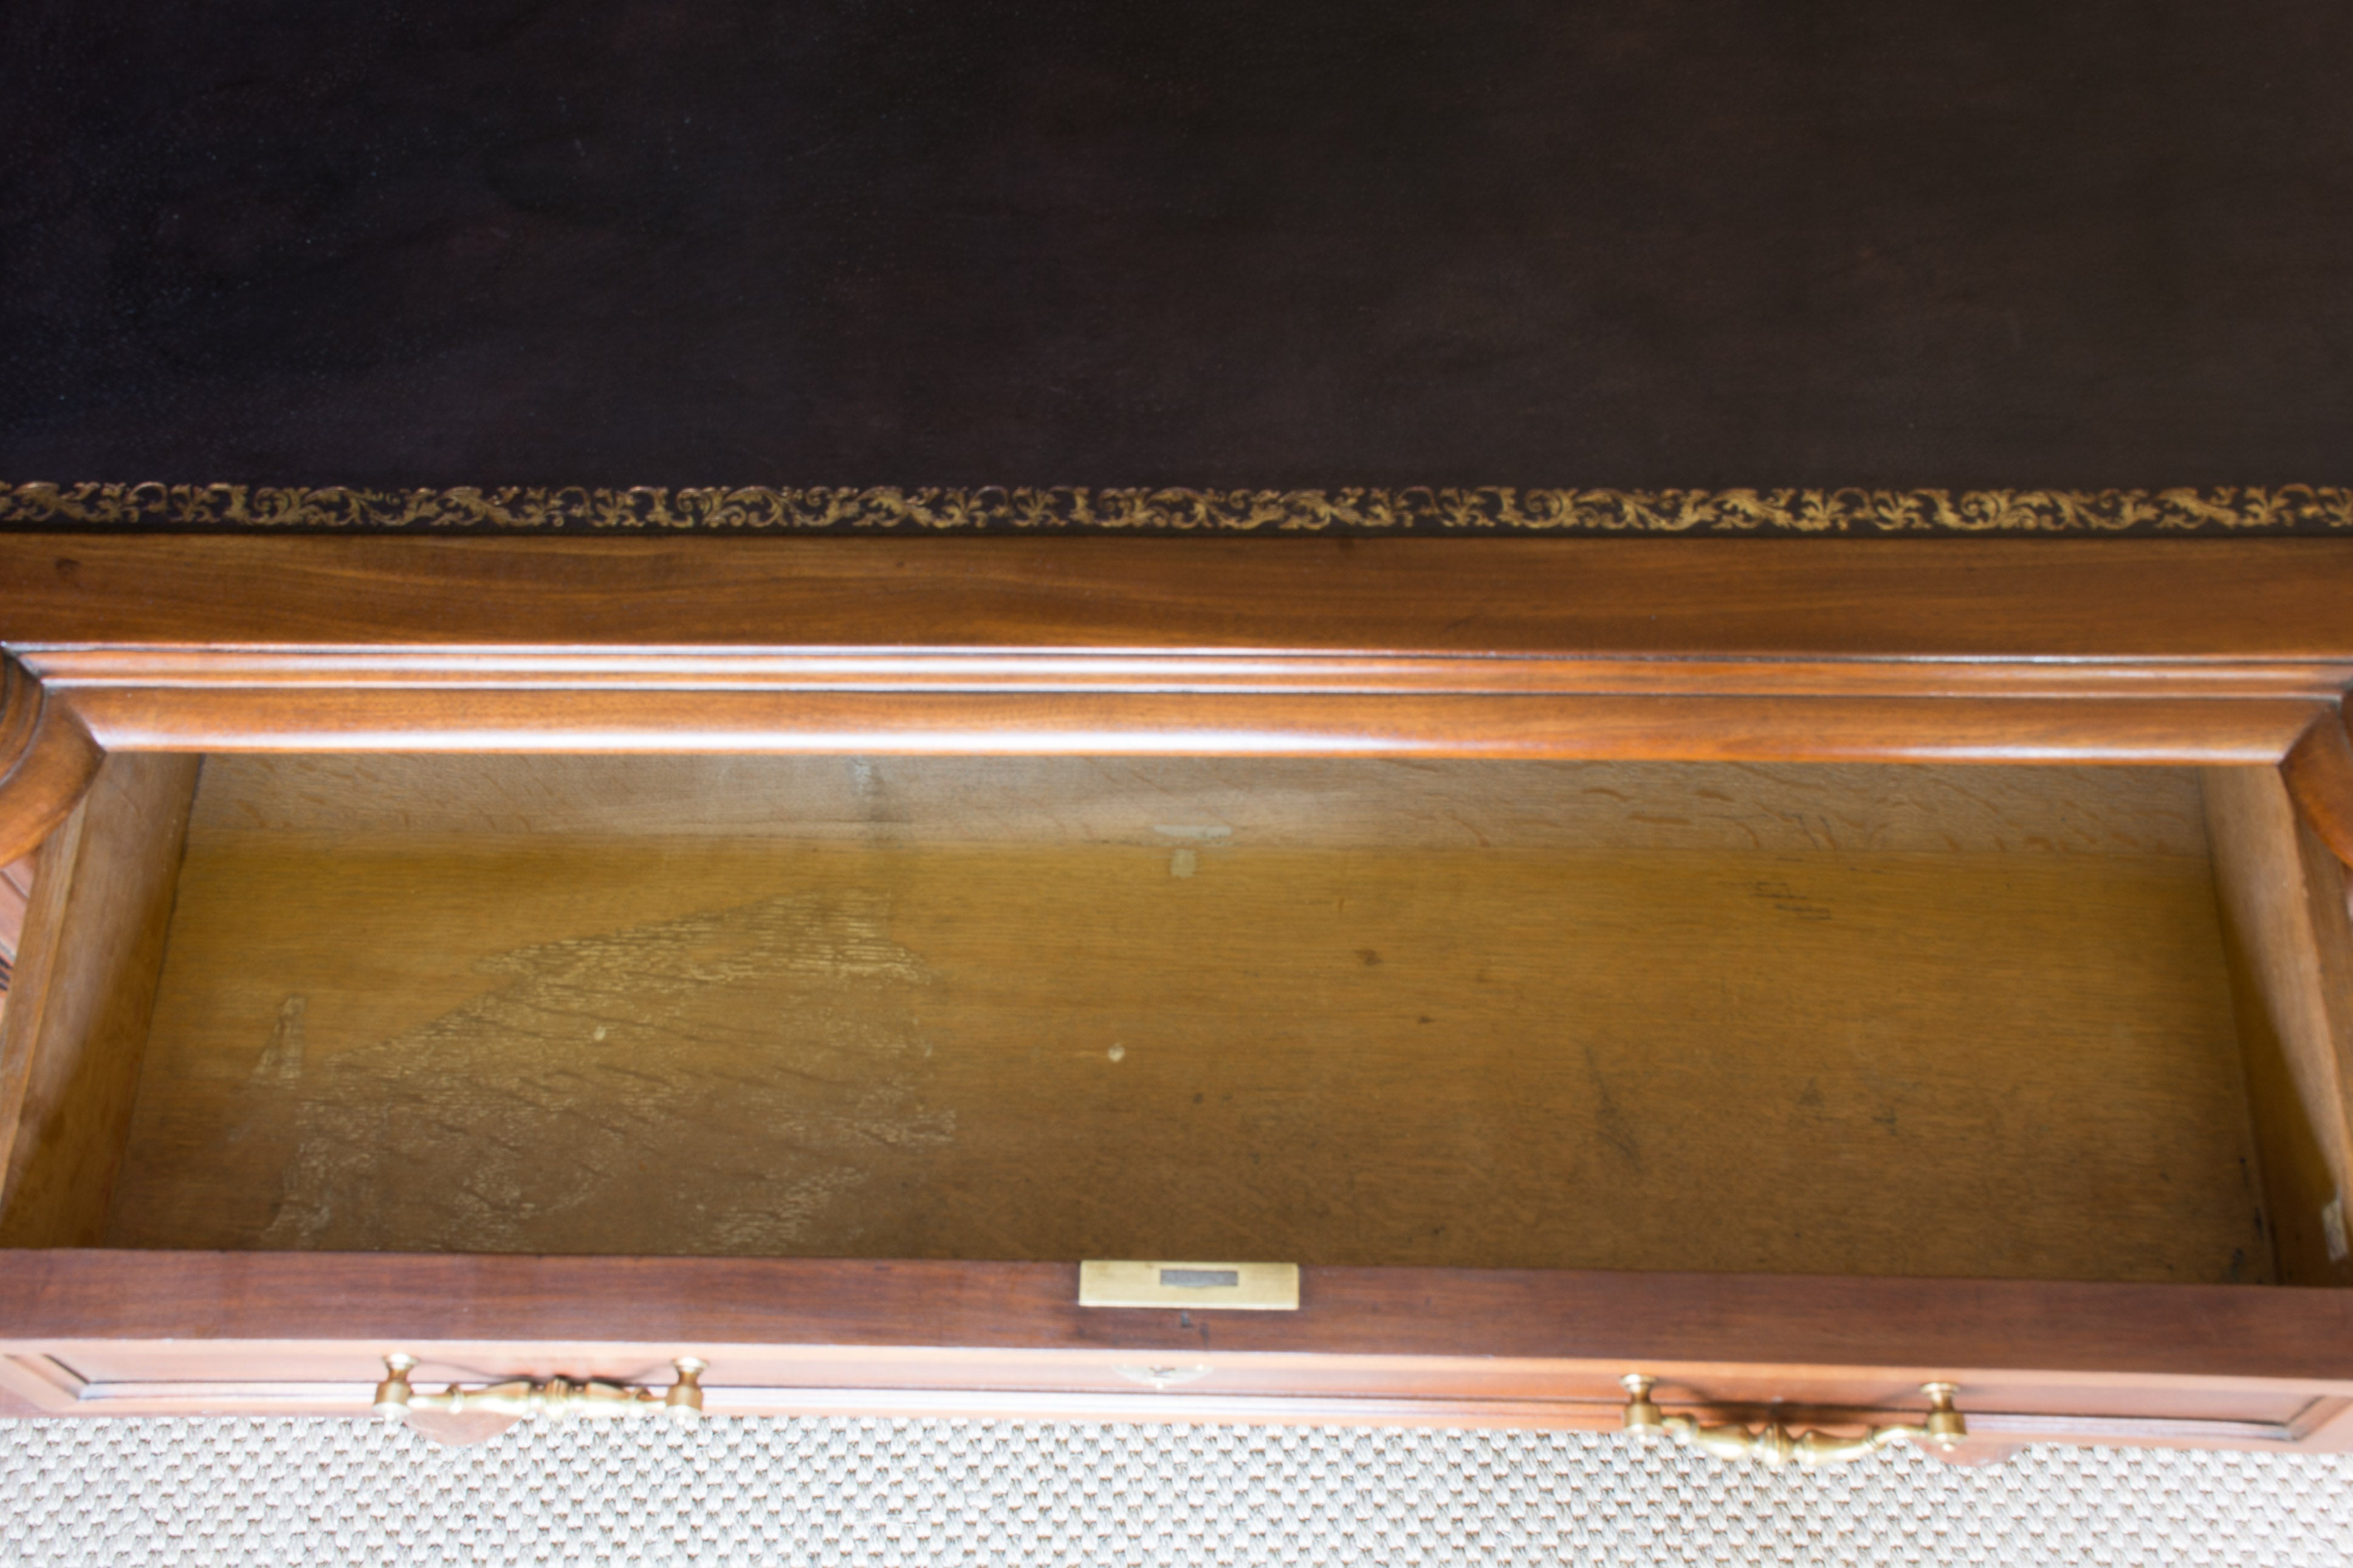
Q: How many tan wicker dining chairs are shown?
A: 0